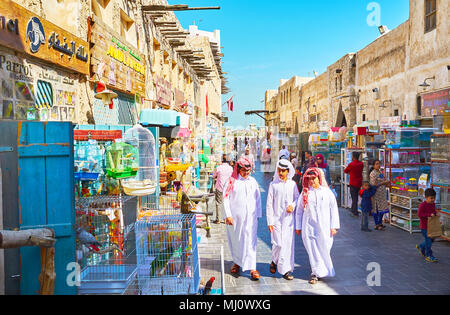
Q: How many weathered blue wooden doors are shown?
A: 1